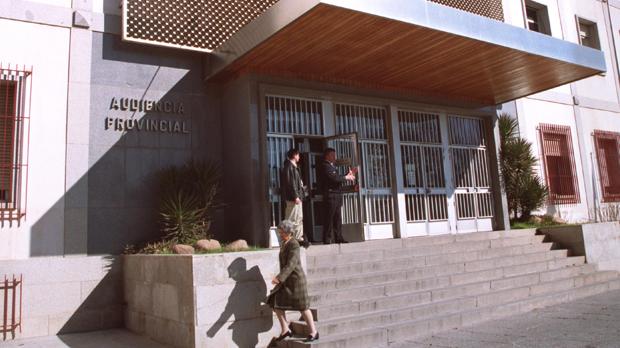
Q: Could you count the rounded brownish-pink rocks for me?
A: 3